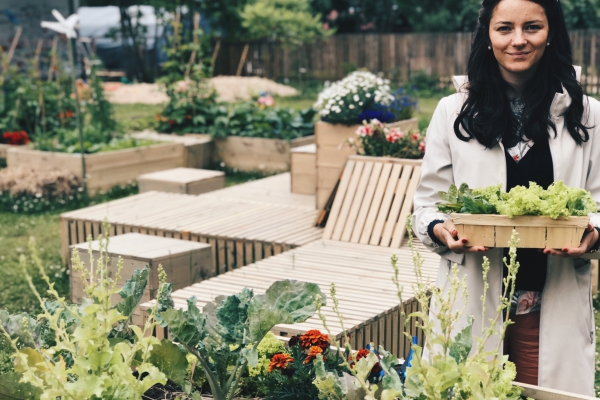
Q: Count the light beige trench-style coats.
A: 1